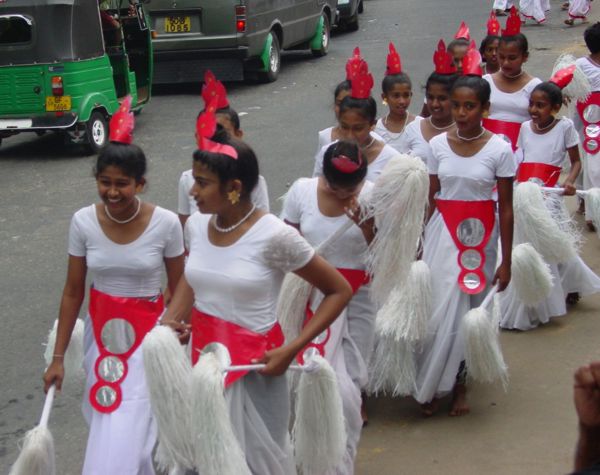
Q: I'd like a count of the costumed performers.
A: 14